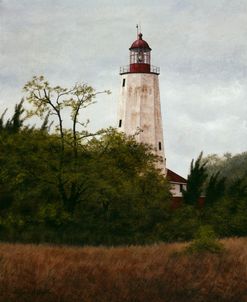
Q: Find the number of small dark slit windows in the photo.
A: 3